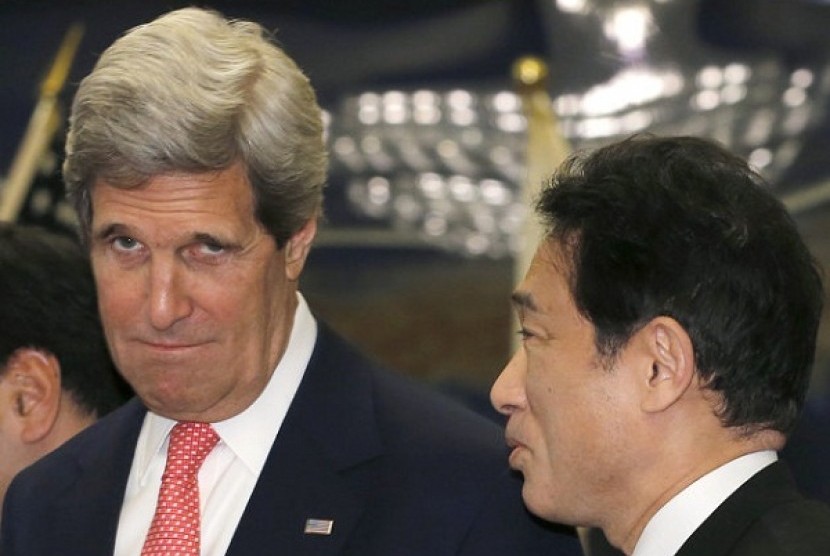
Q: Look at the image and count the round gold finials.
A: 1